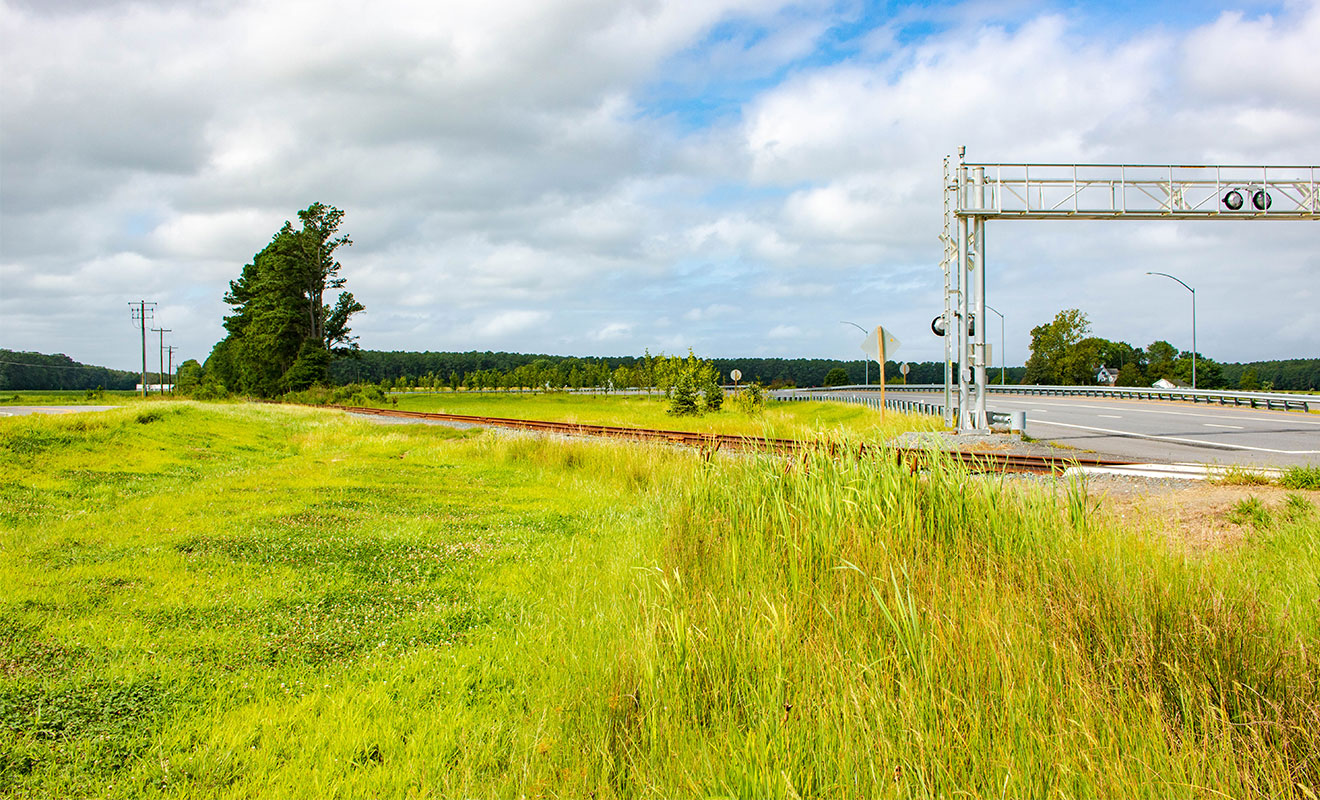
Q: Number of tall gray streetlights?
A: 3